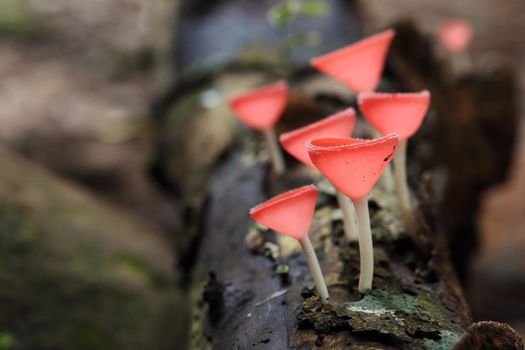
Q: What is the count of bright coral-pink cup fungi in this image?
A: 7